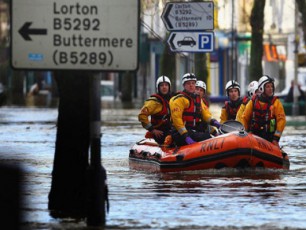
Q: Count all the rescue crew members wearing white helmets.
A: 6